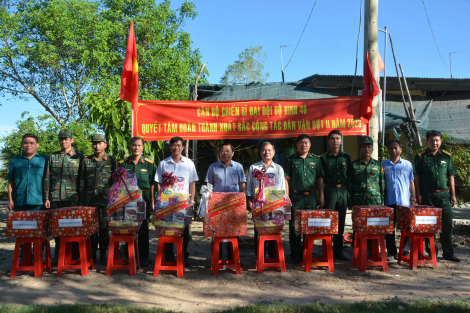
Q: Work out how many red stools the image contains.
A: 9